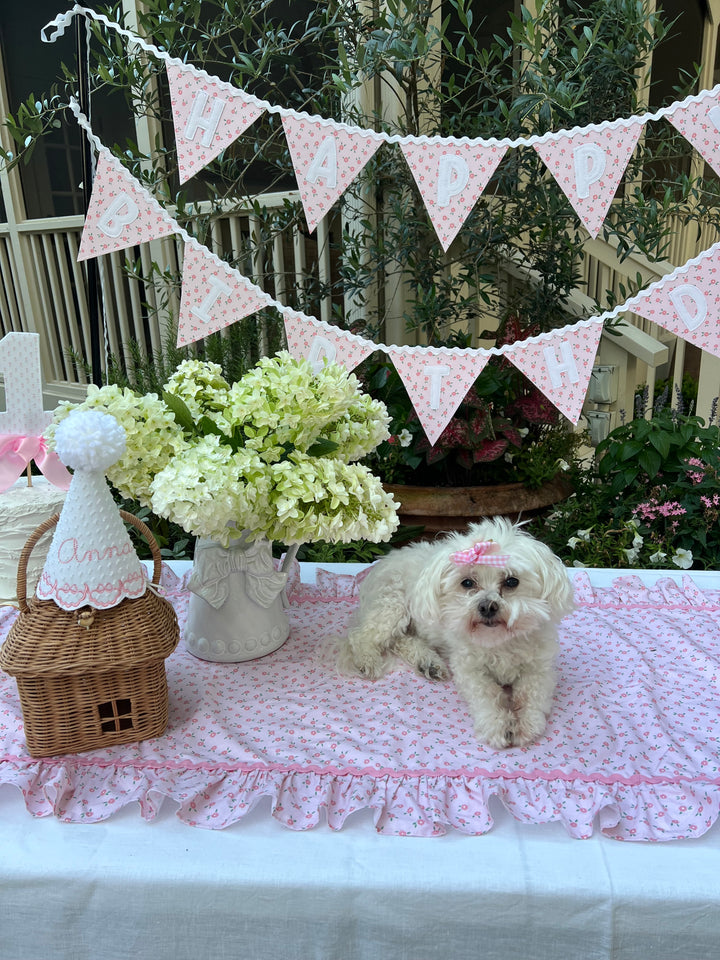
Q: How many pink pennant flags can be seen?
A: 11